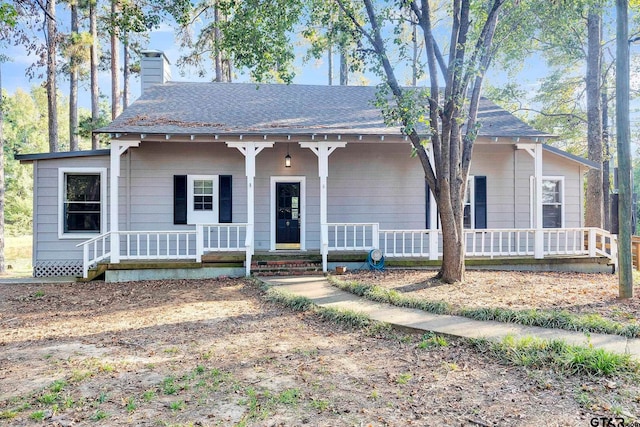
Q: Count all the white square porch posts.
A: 5